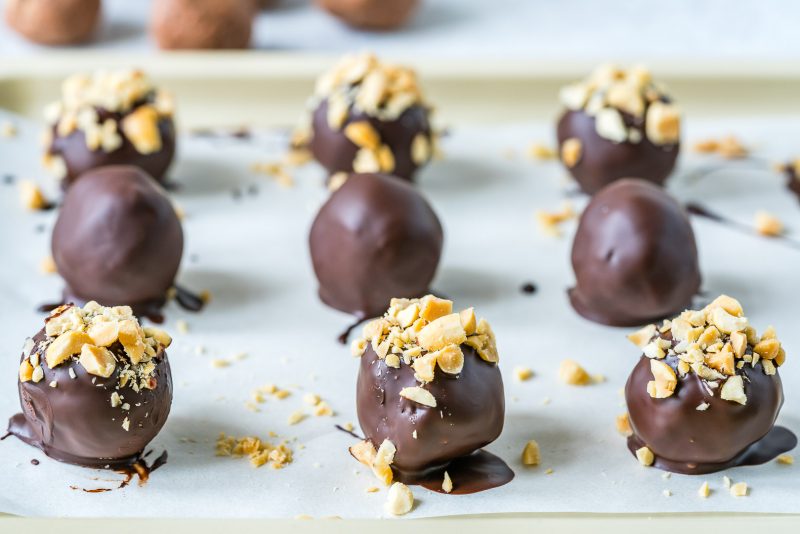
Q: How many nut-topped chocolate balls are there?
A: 6